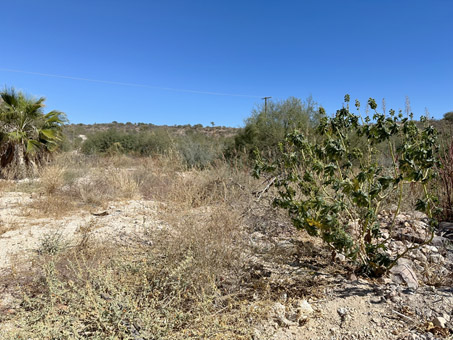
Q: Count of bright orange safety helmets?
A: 0